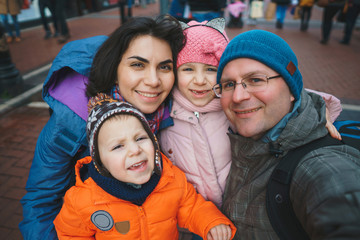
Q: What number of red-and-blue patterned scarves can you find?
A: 1